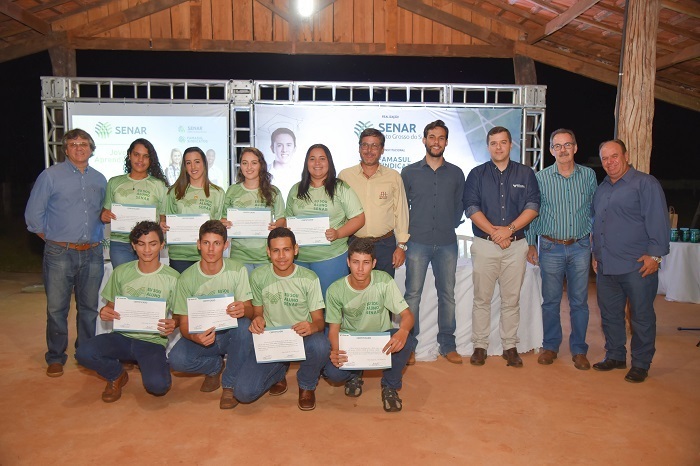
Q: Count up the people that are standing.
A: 10